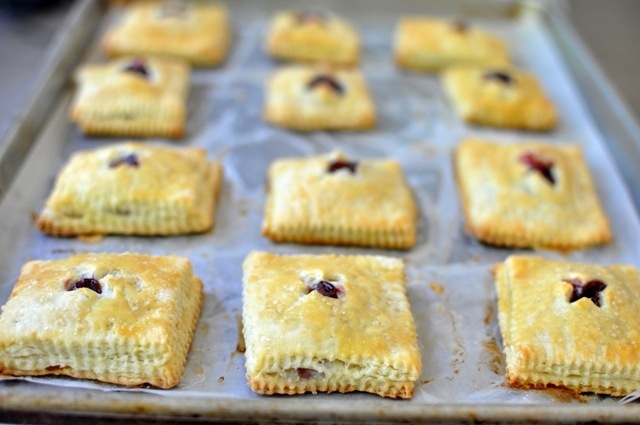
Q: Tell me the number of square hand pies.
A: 12